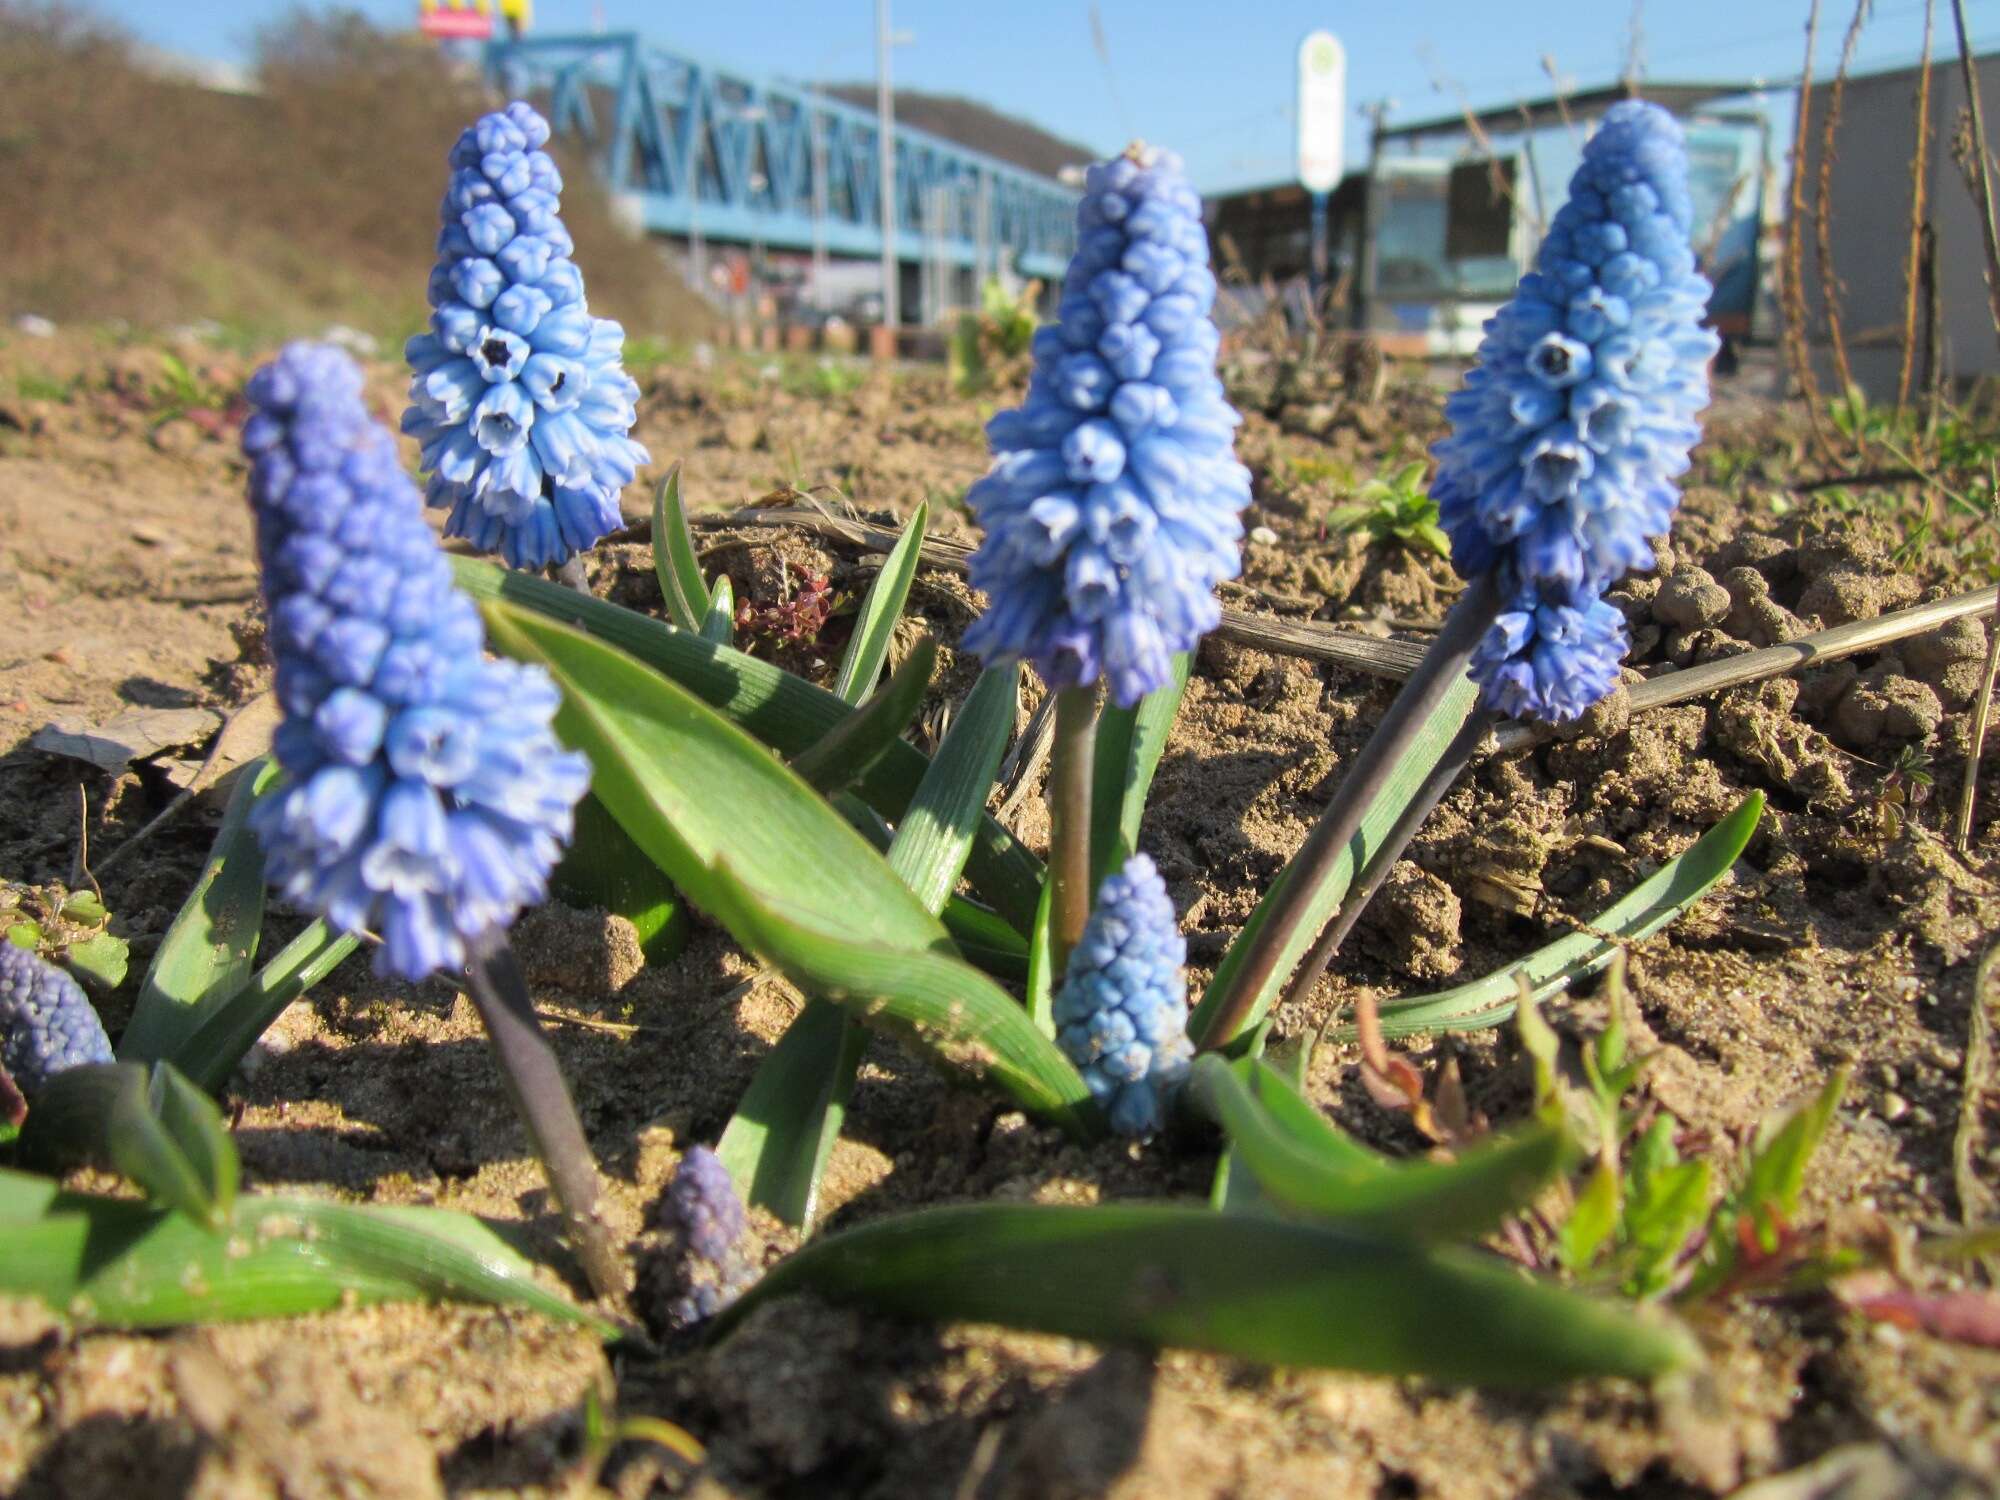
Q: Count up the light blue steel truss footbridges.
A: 1